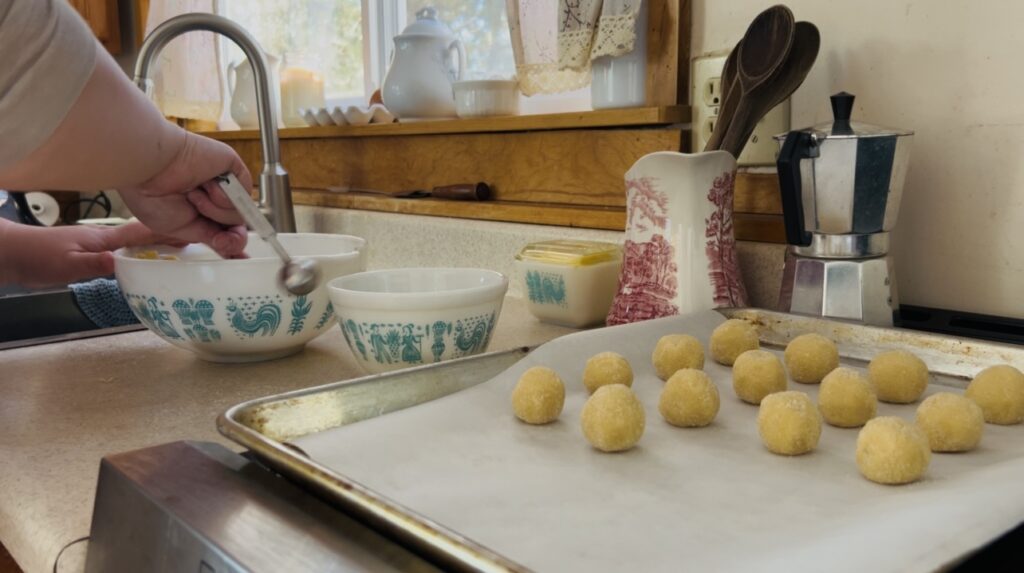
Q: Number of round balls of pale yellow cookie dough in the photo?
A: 14